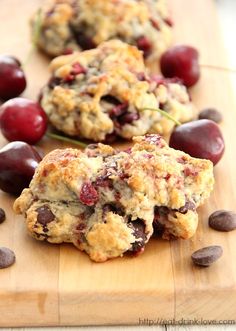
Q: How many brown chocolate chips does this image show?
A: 5